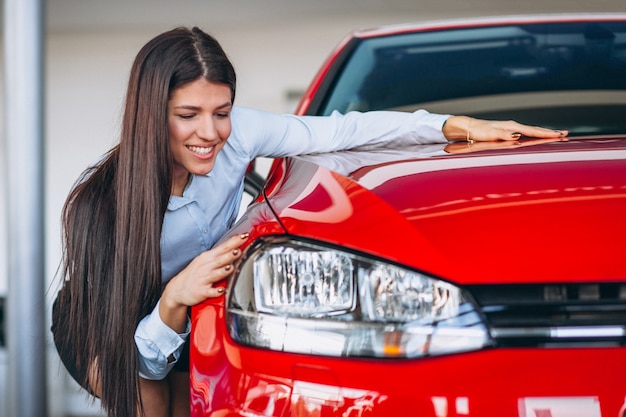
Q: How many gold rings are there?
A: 0